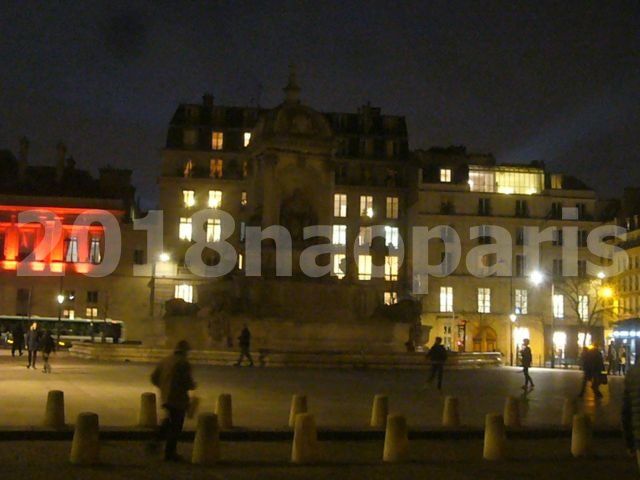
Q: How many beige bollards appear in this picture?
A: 14